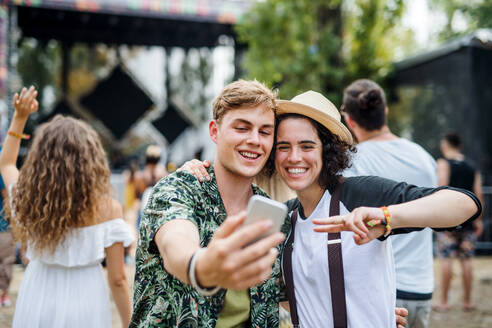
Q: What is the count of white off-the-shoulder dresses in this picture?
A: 1